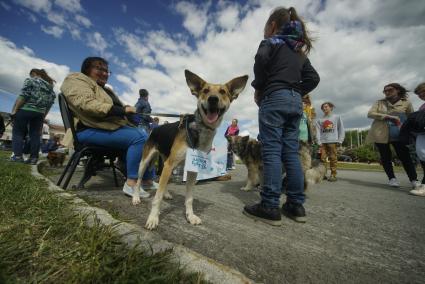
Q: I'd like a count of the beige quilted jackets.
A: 1